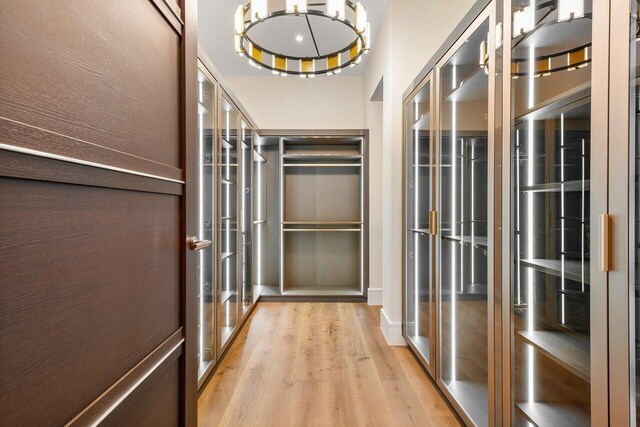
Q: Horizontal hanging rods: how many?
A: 2